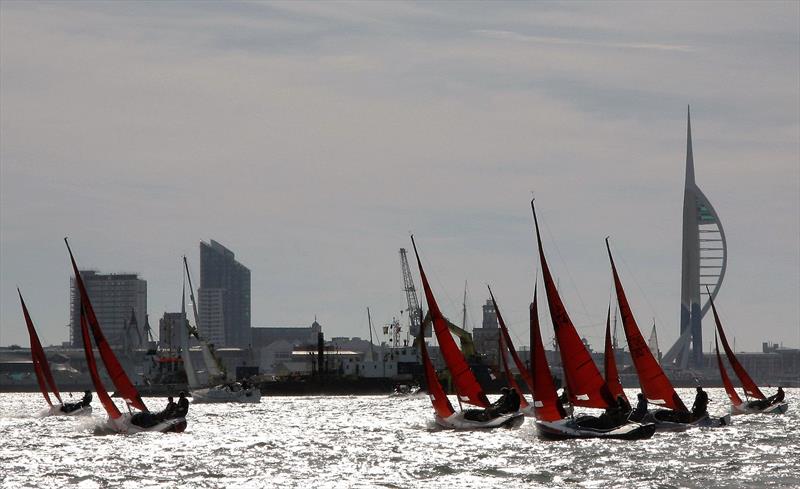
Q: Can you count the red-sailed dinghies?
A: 7